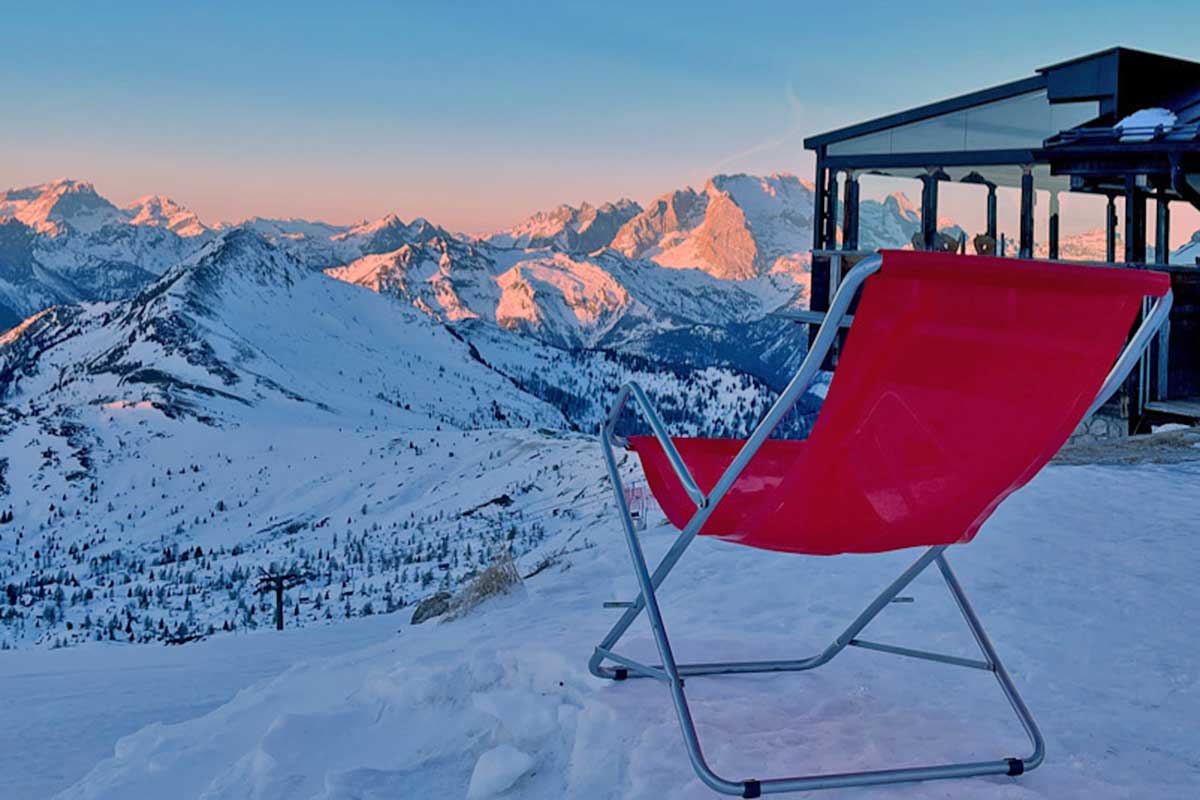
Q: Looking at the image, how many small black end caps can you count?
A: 3